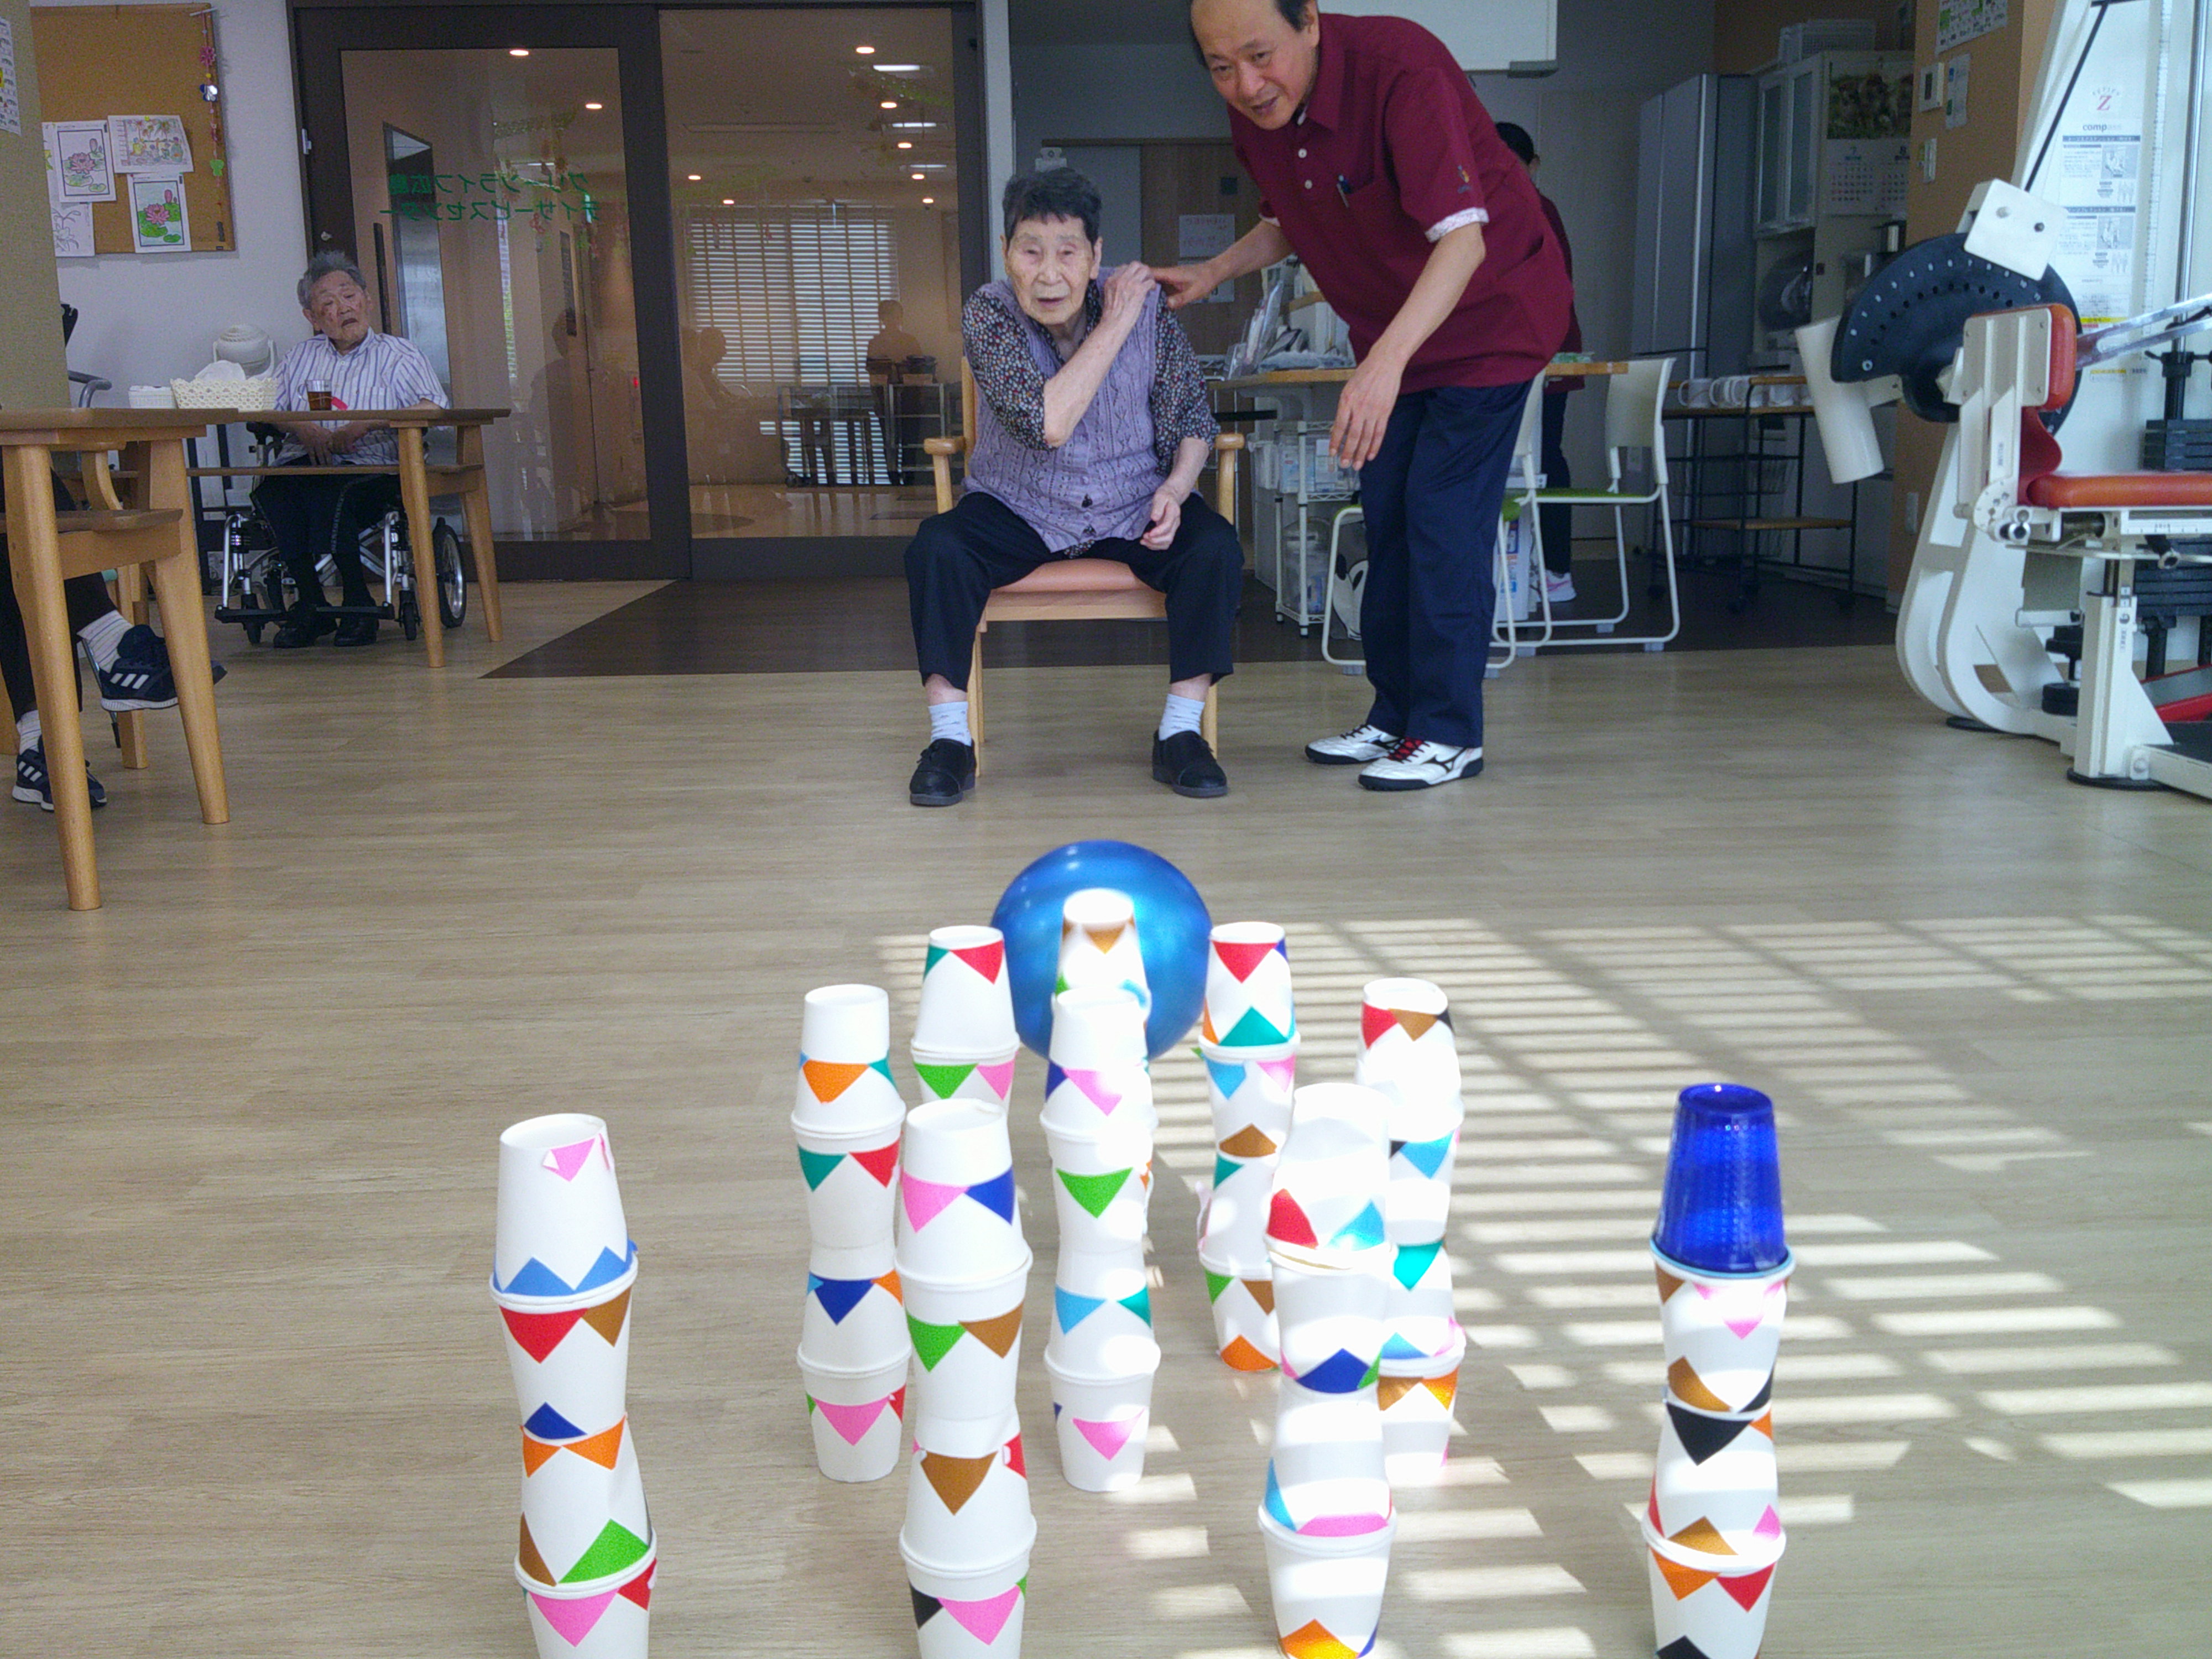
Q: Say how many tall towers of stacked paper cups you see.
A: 10